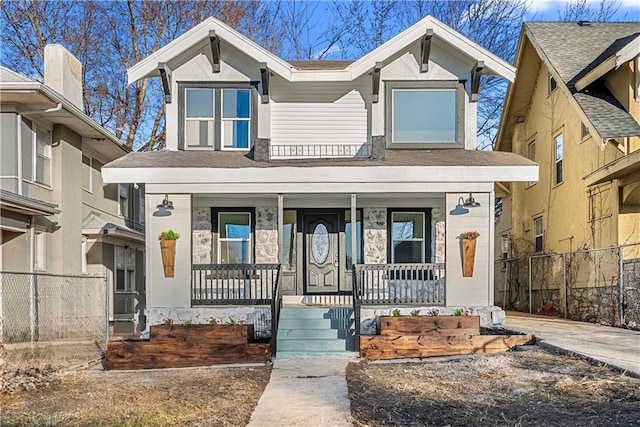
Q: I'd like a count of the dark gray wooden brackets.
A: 6